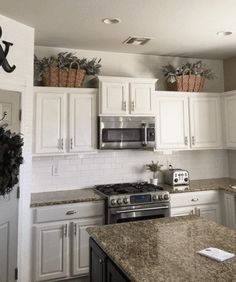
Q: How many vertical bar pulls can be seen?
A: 10